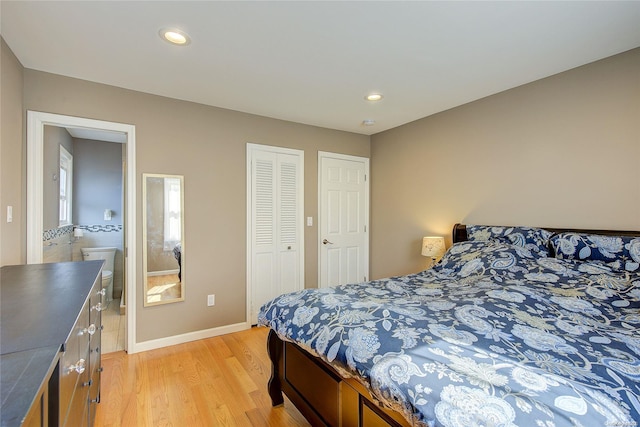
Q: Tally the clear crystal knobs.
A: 4